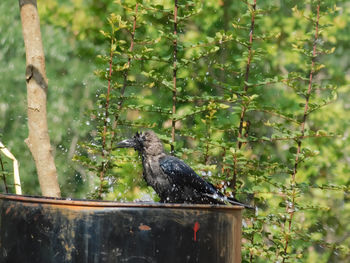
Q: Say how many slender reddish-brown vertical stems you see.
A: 5